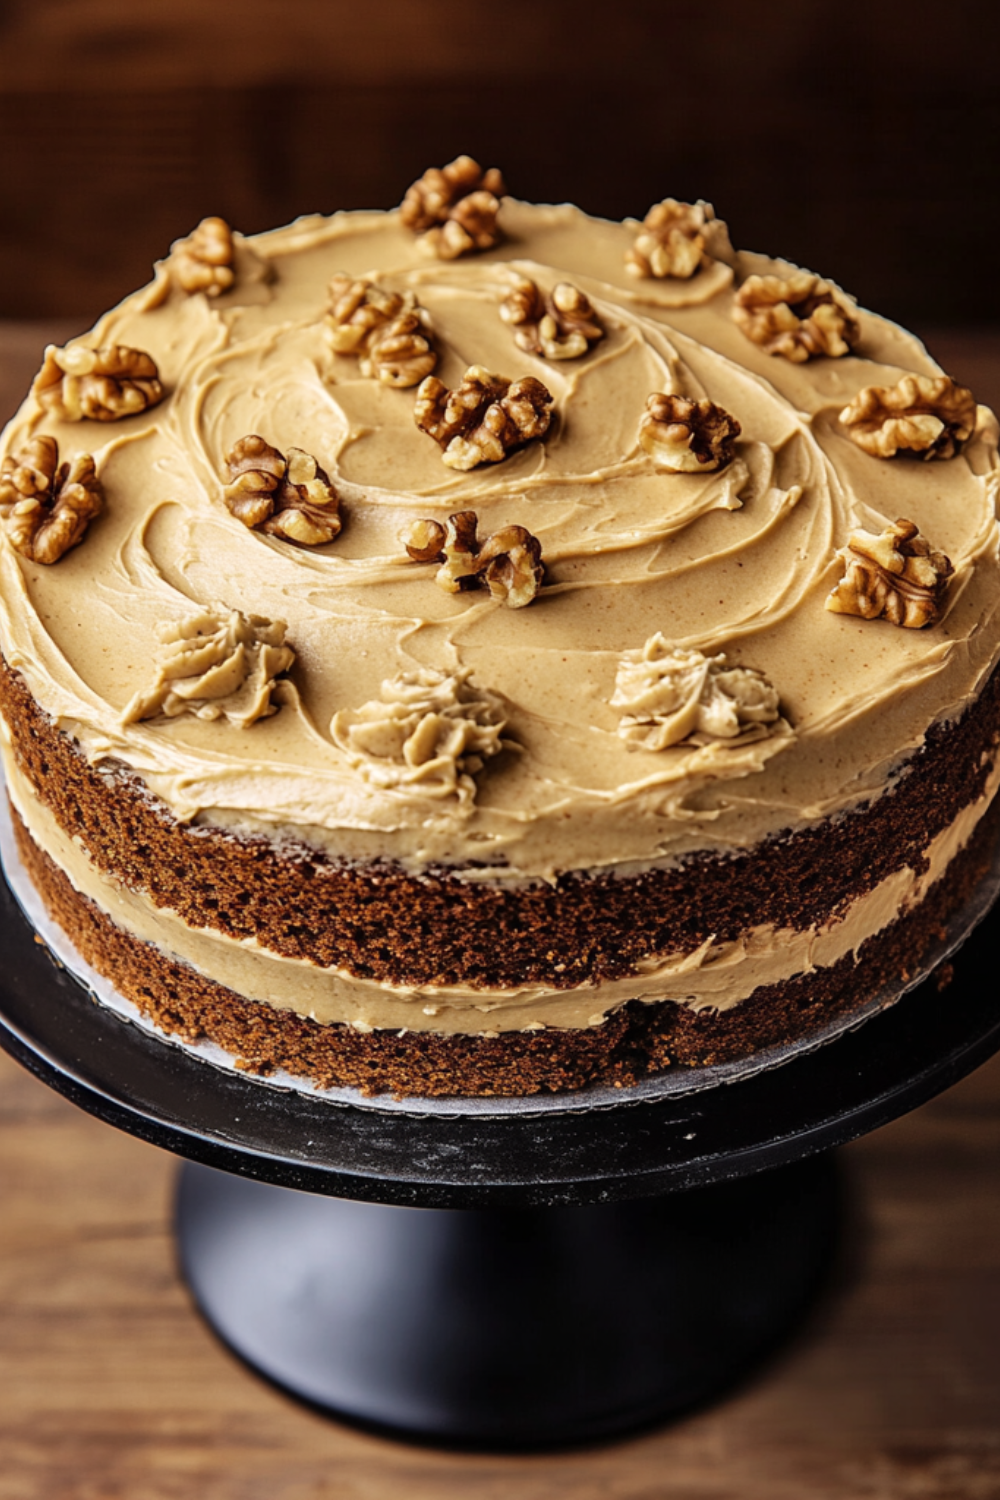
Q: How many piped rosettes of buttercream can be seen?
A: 3